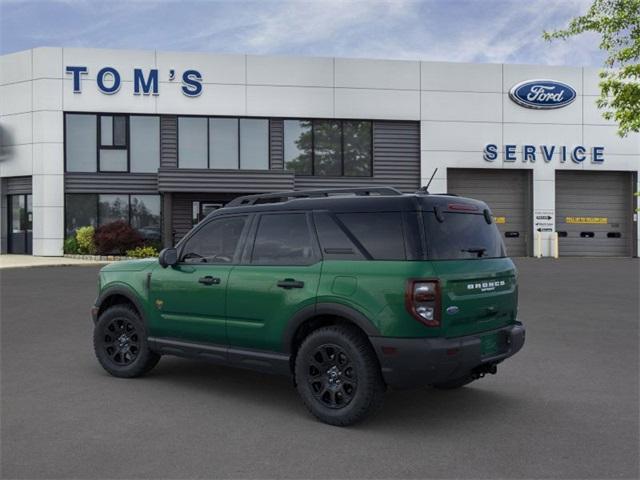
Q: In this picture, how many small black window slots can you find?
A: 4